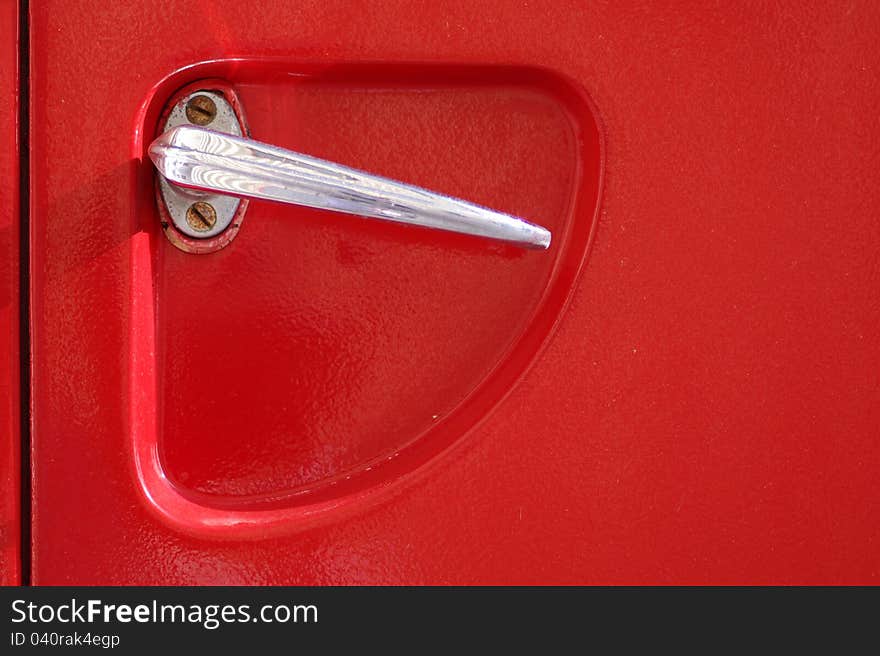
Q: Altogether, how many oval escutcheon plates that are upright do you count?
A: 1